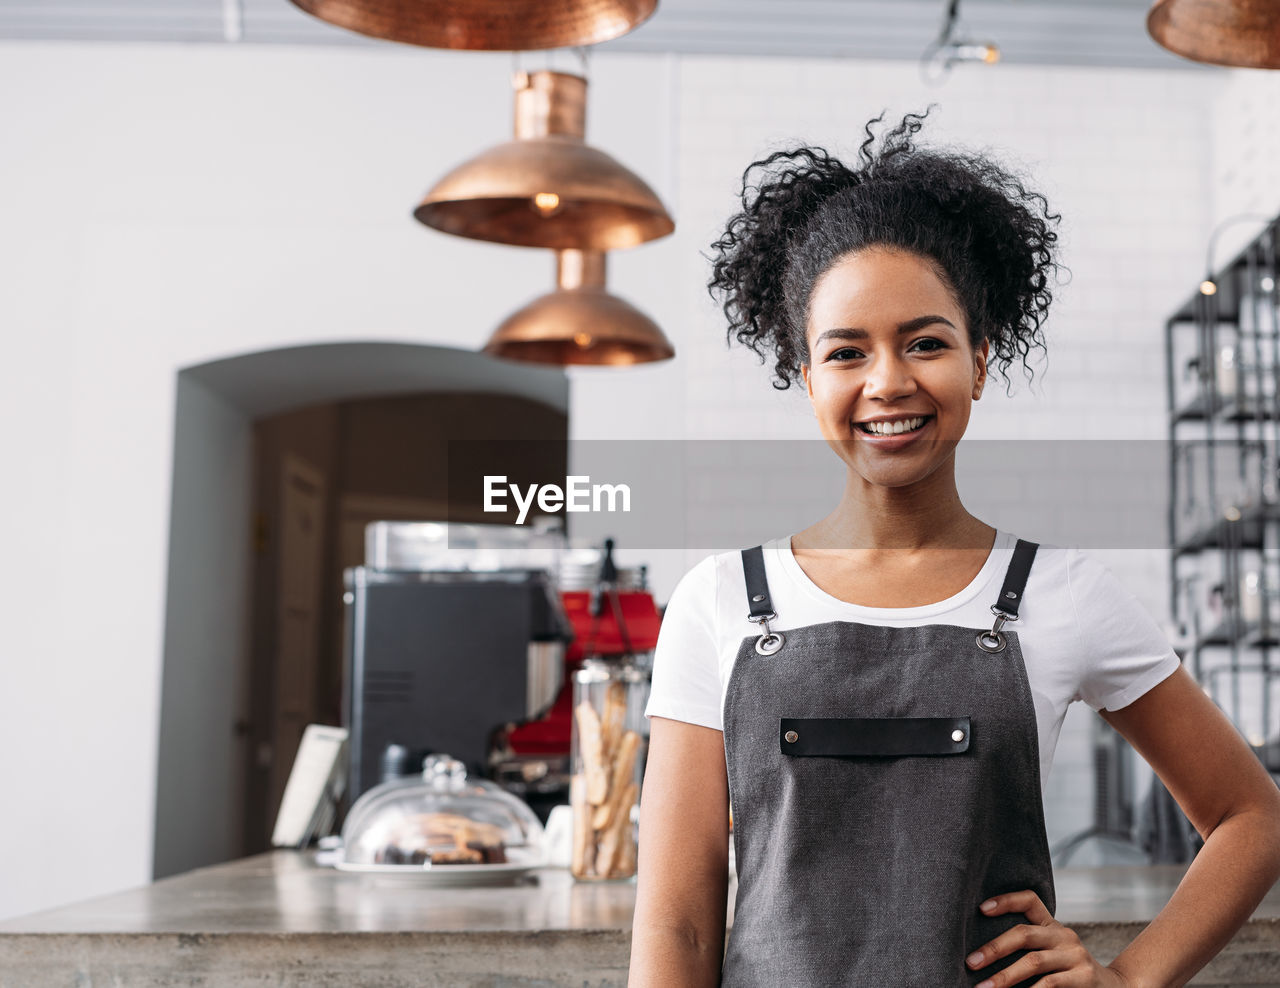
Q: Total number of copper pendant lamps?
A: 4